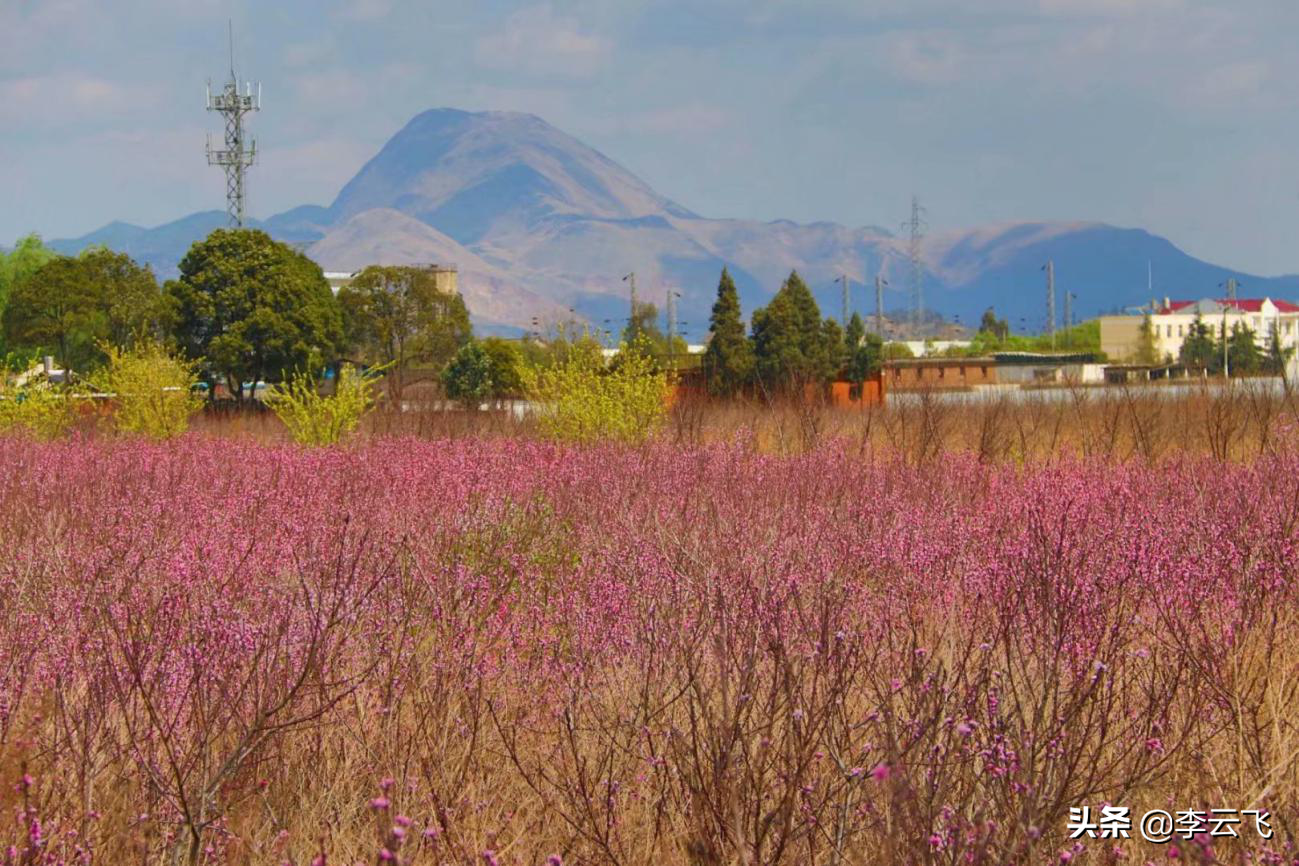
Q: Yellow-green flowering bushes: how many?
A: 4